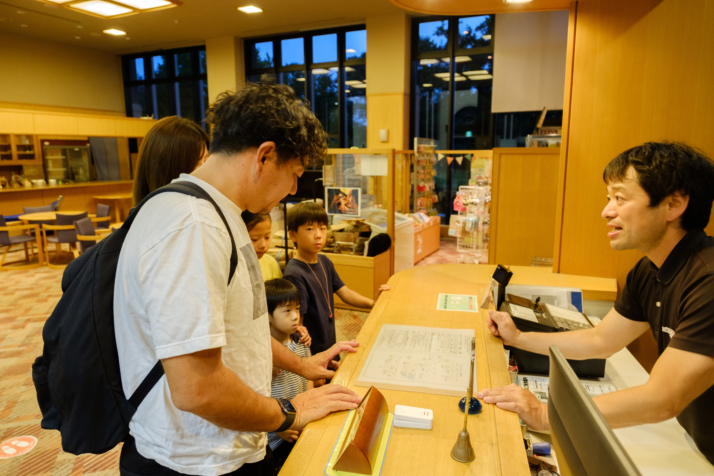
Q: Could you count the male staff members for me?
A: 1